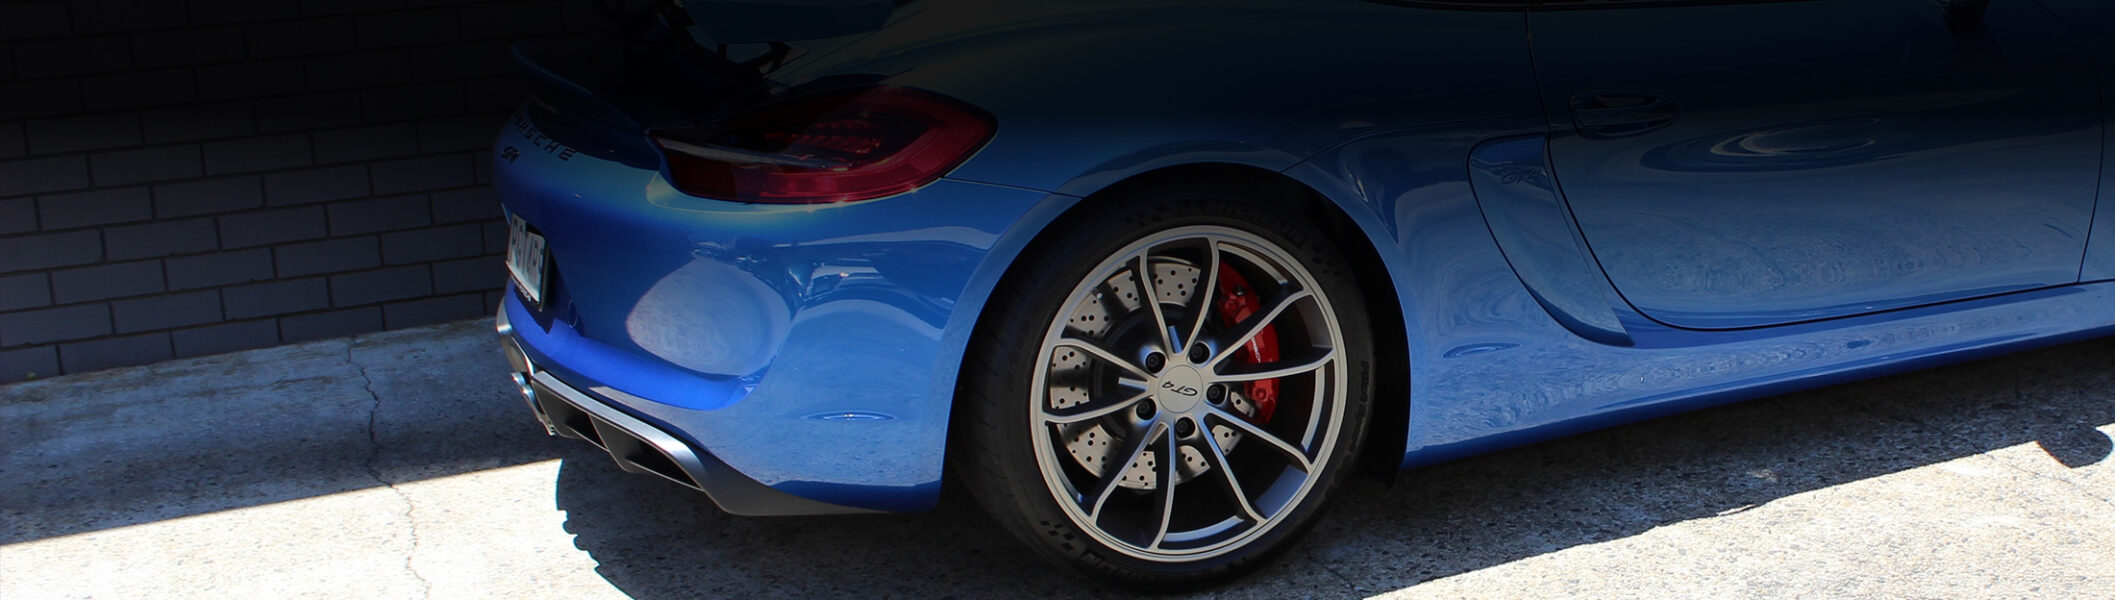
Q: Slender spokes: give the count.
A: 10